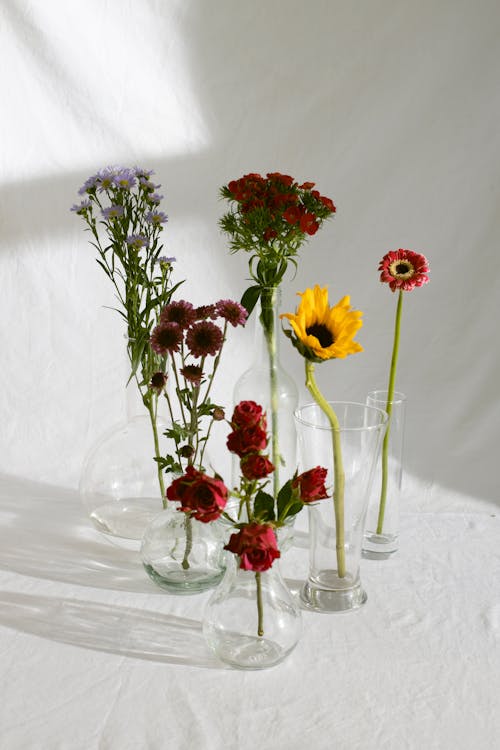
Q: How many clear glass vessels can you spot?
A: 6